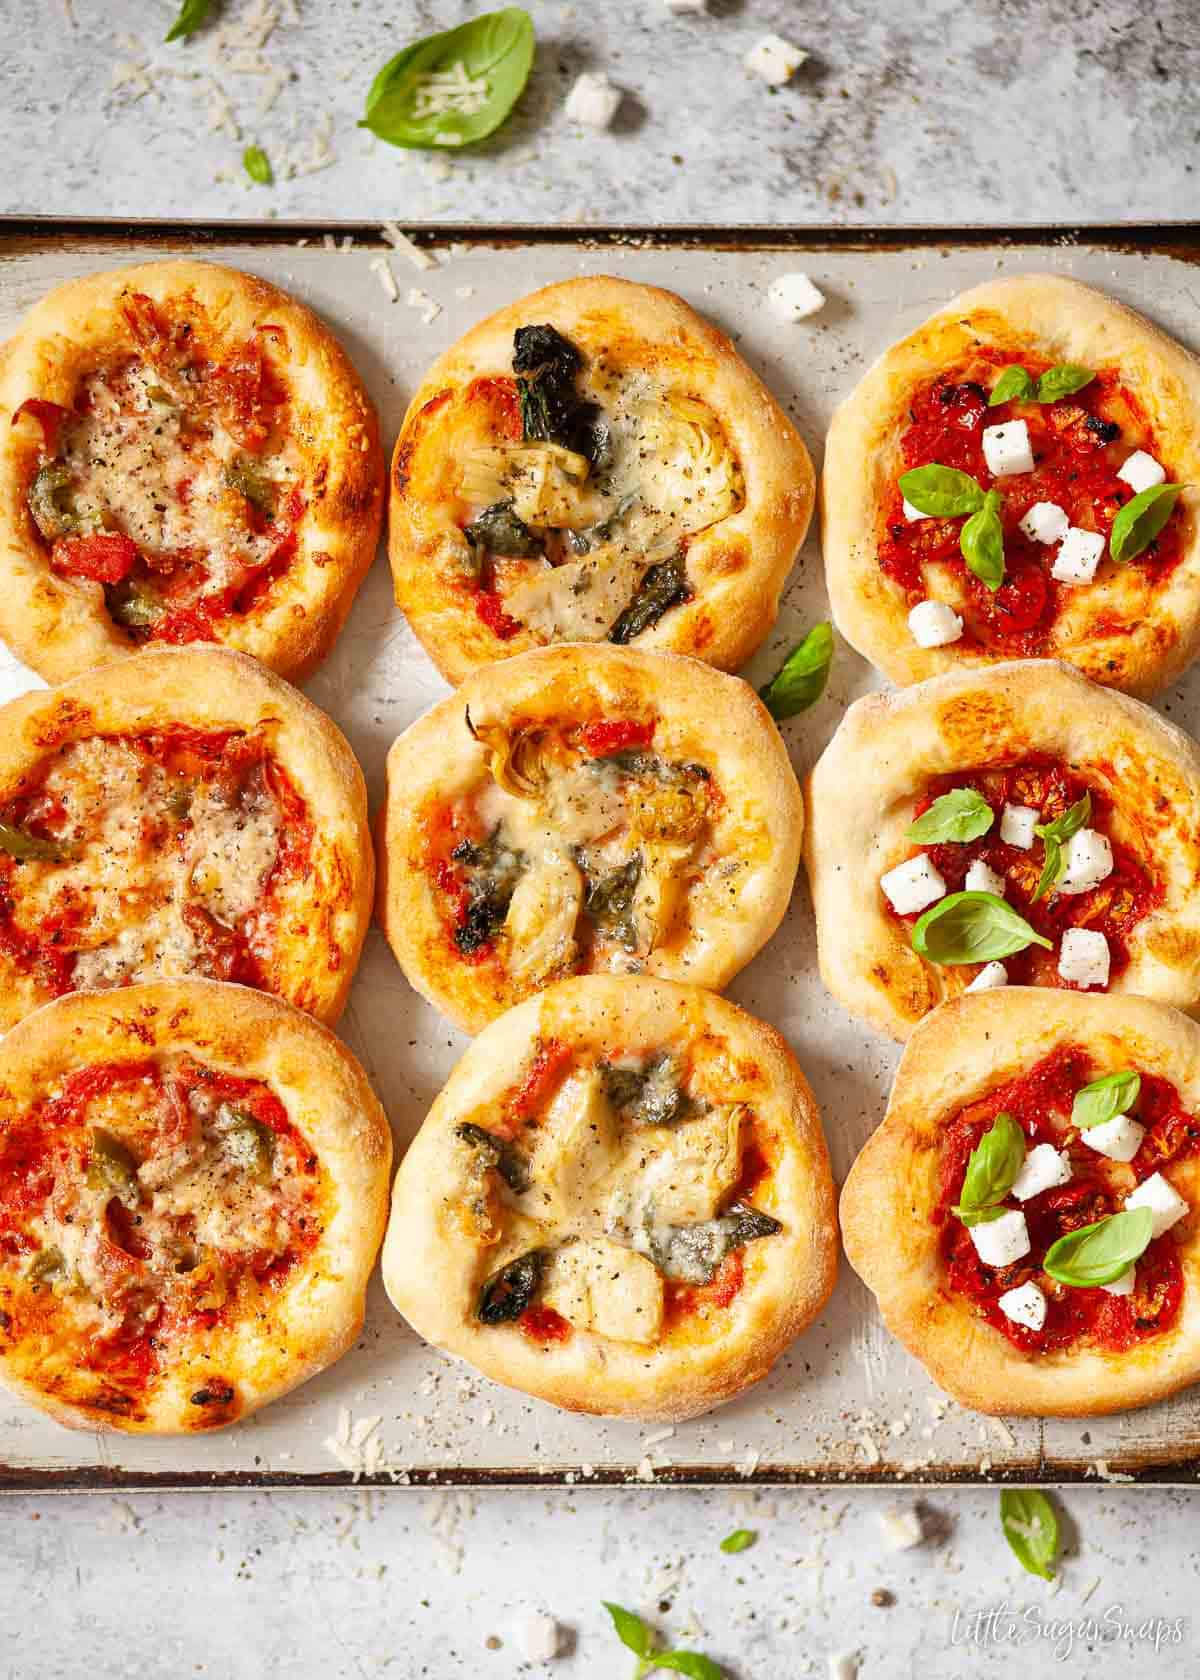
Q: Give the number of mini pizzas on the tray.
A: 9